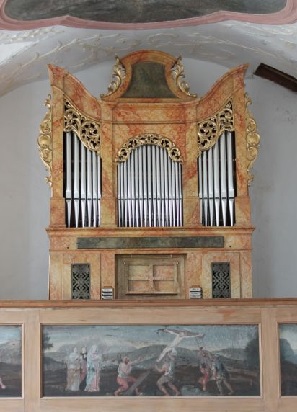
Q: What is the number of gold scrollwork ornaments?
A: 7